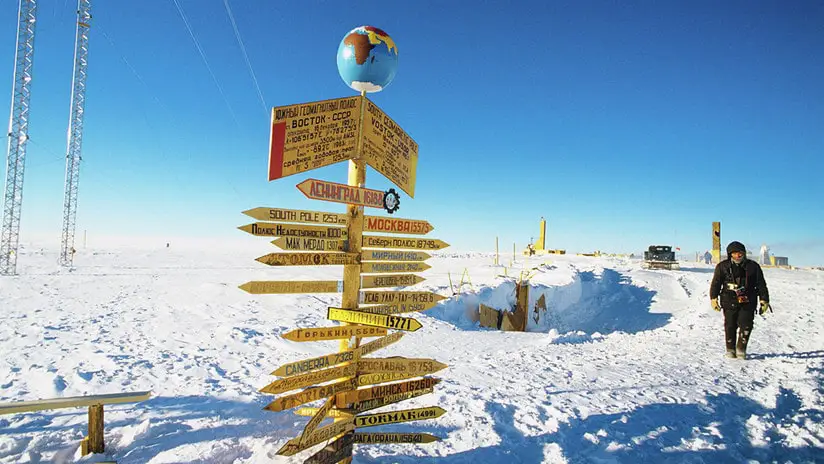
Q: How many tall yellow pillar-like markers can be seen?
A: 2